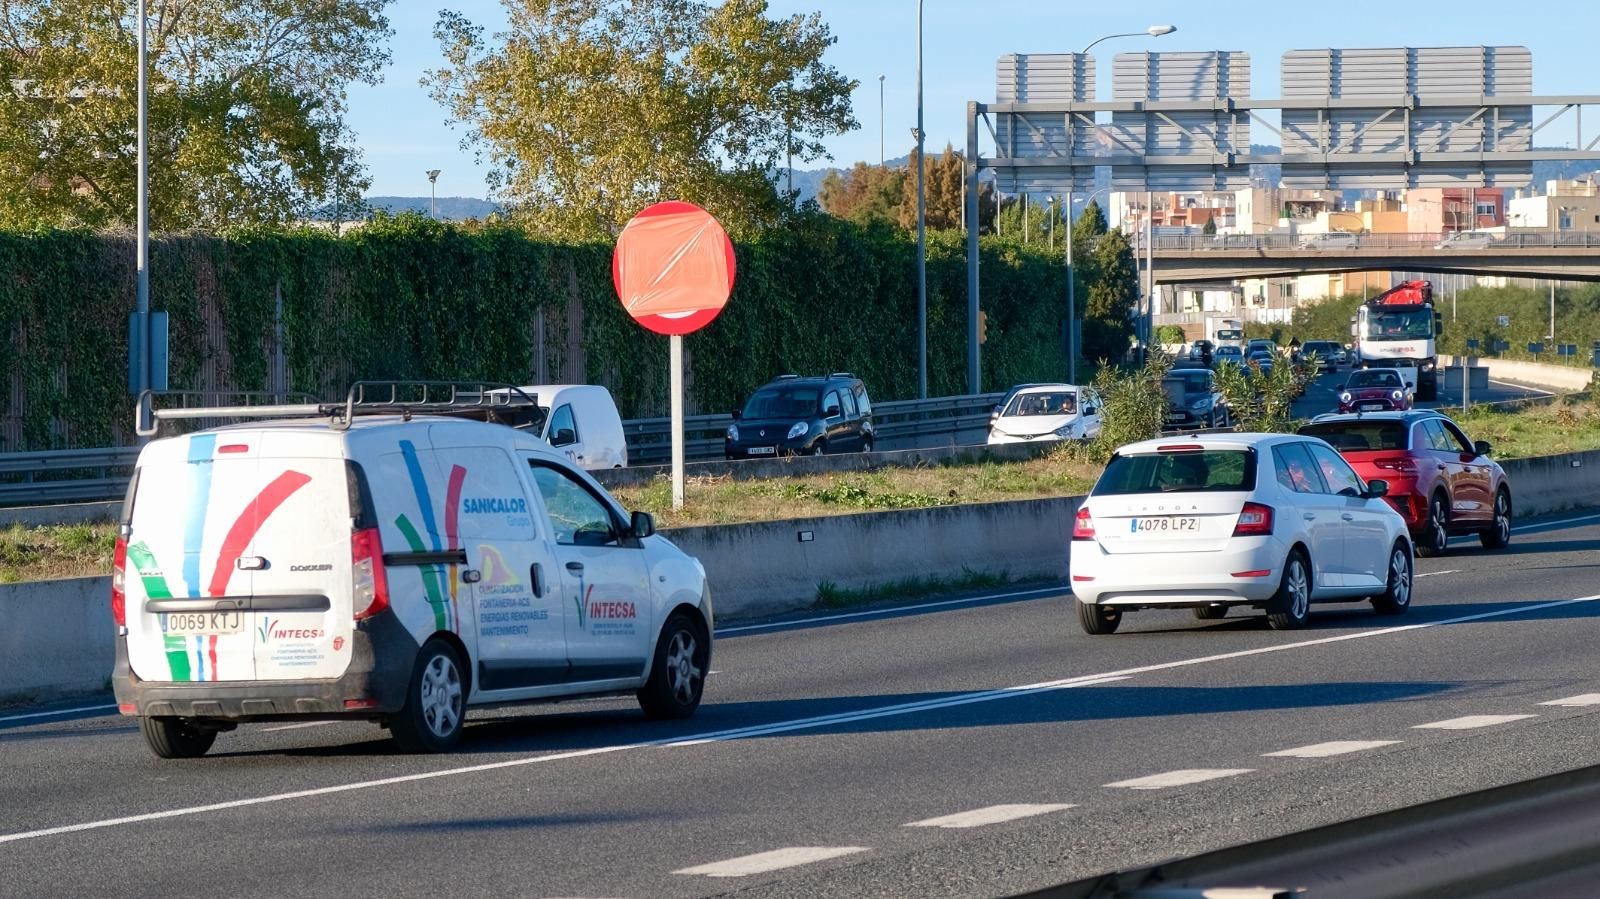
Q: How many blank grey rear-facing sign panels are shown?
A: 3